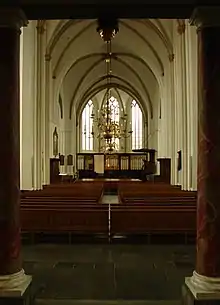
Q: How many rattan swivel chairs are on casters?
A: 0